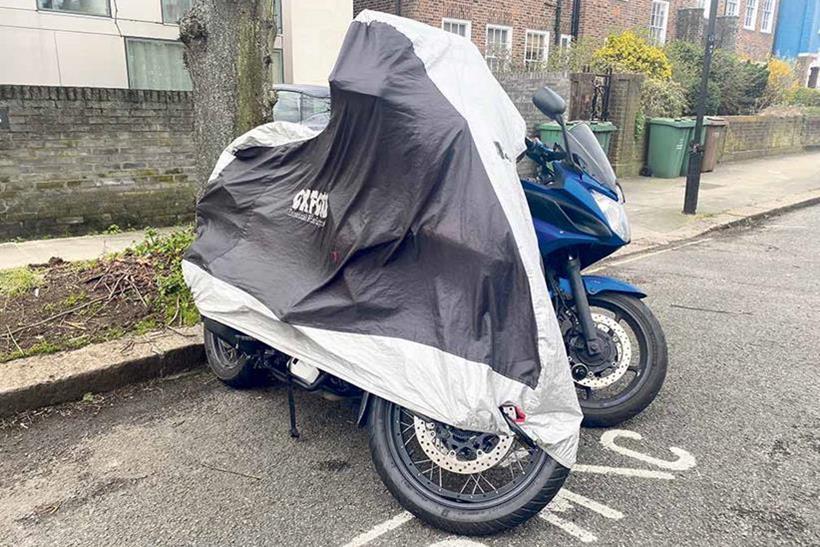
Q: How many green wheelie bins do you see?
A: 4